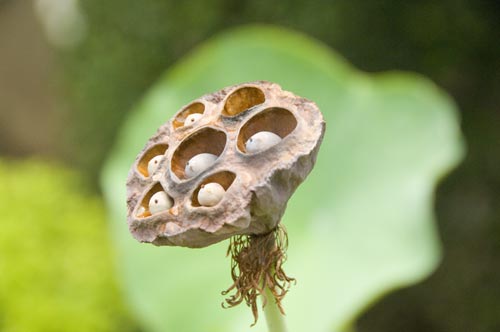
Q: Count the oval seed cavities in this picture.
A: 7